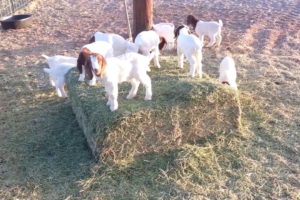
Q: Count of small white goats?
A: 10